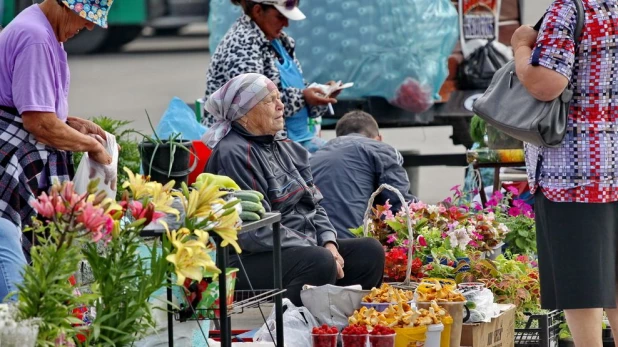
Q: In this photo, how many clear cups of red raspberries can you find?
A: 3